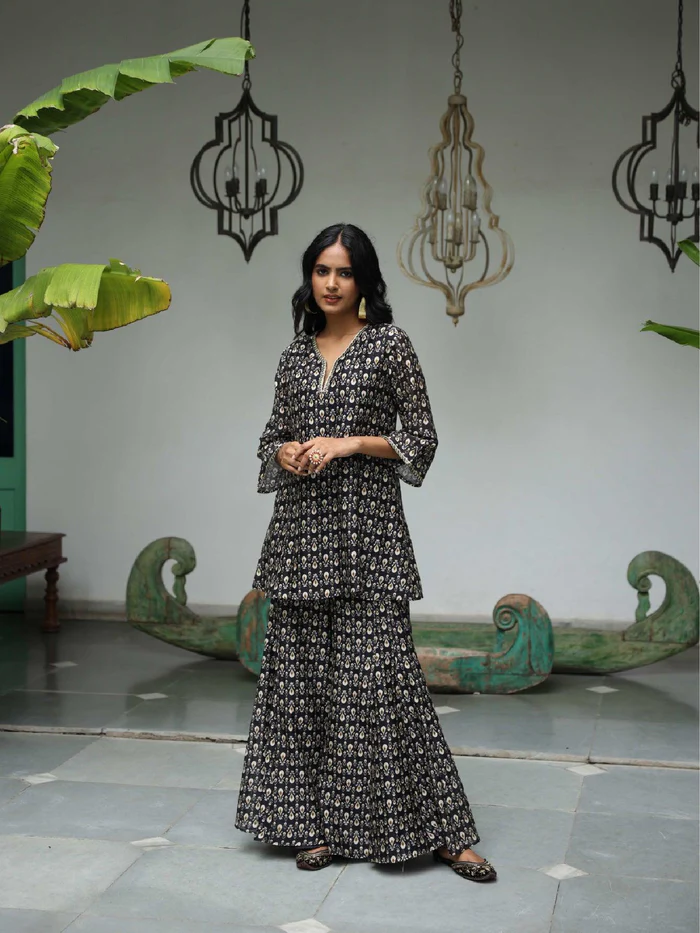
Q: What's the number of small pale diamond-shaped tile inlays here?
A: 10